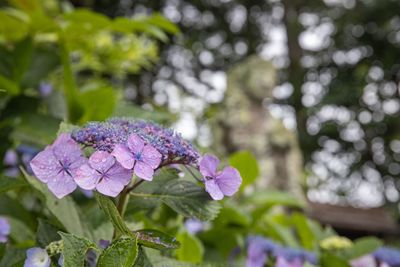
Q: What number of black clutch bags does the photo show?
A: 0